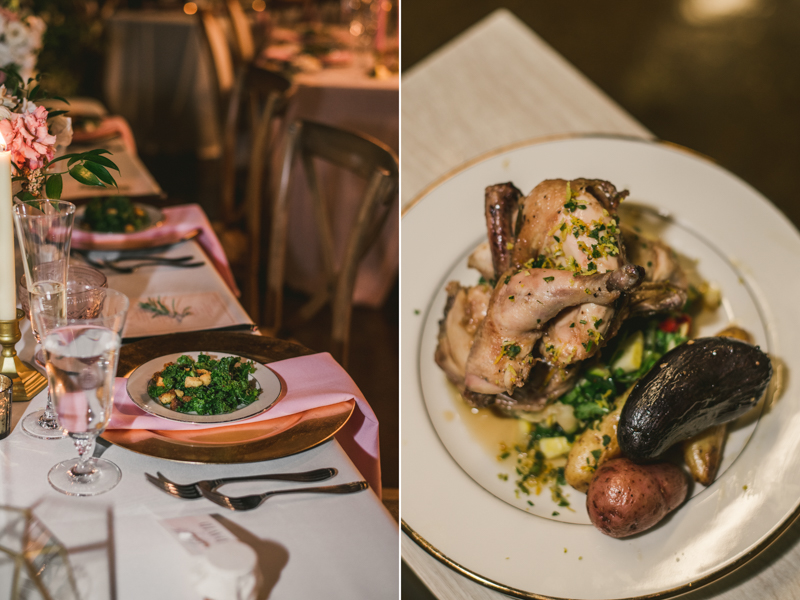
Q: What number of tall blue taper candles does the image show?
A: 0